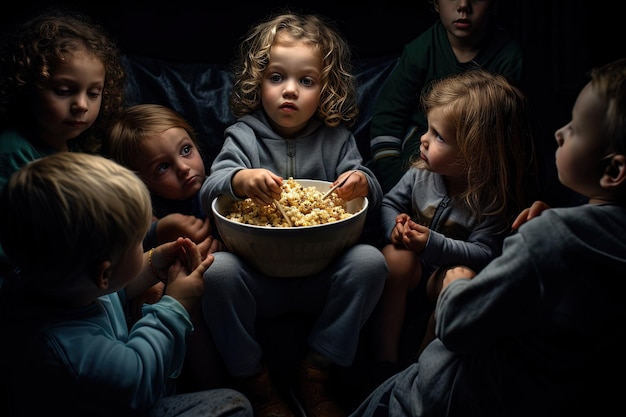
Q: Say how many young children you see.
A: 7